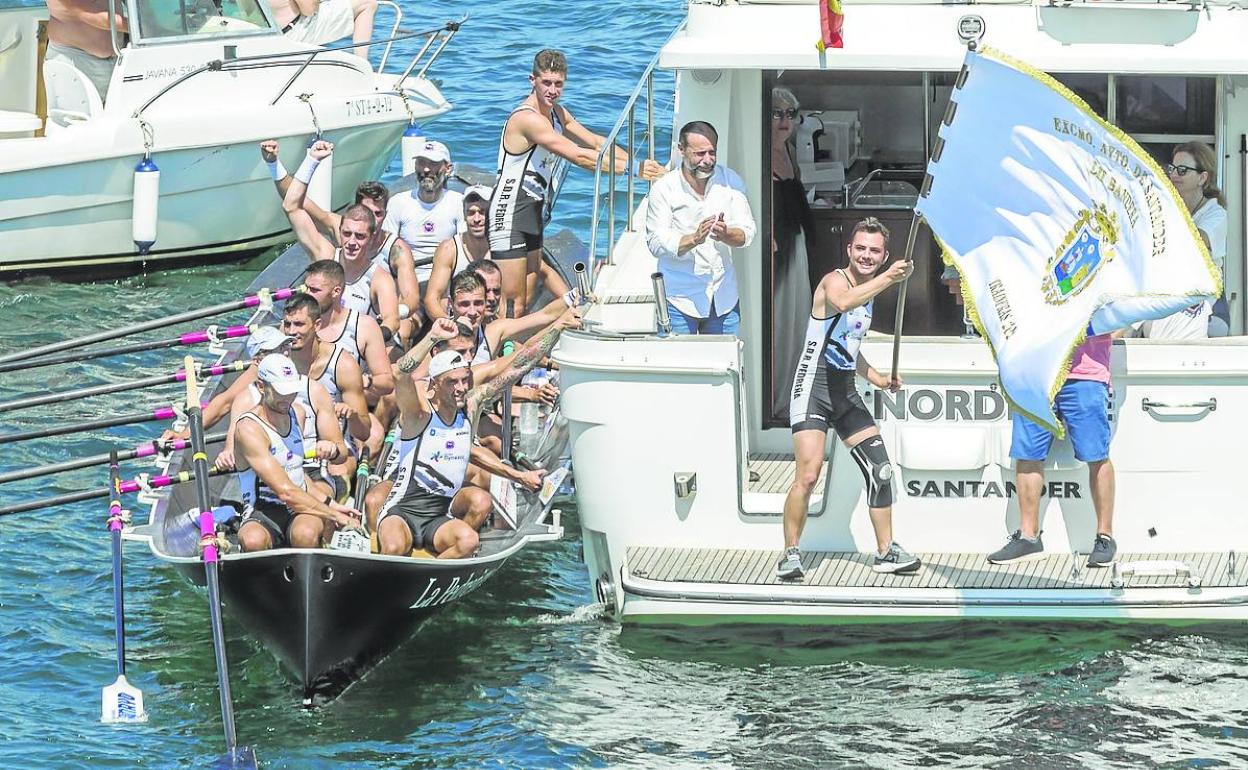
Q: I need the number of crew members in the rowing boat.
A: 13